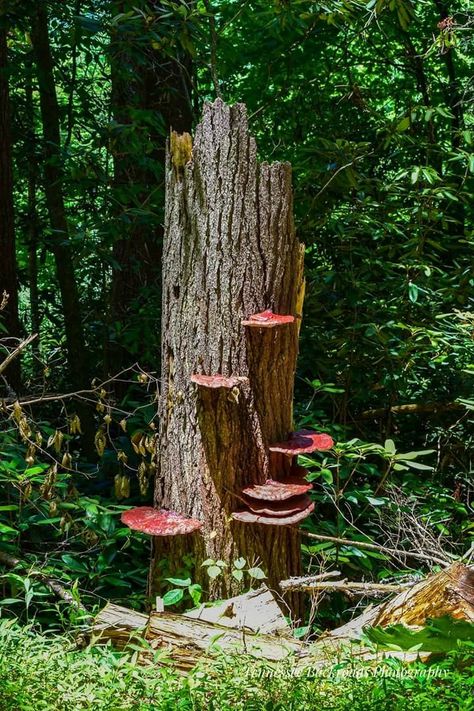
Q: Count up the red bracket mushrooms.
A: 7